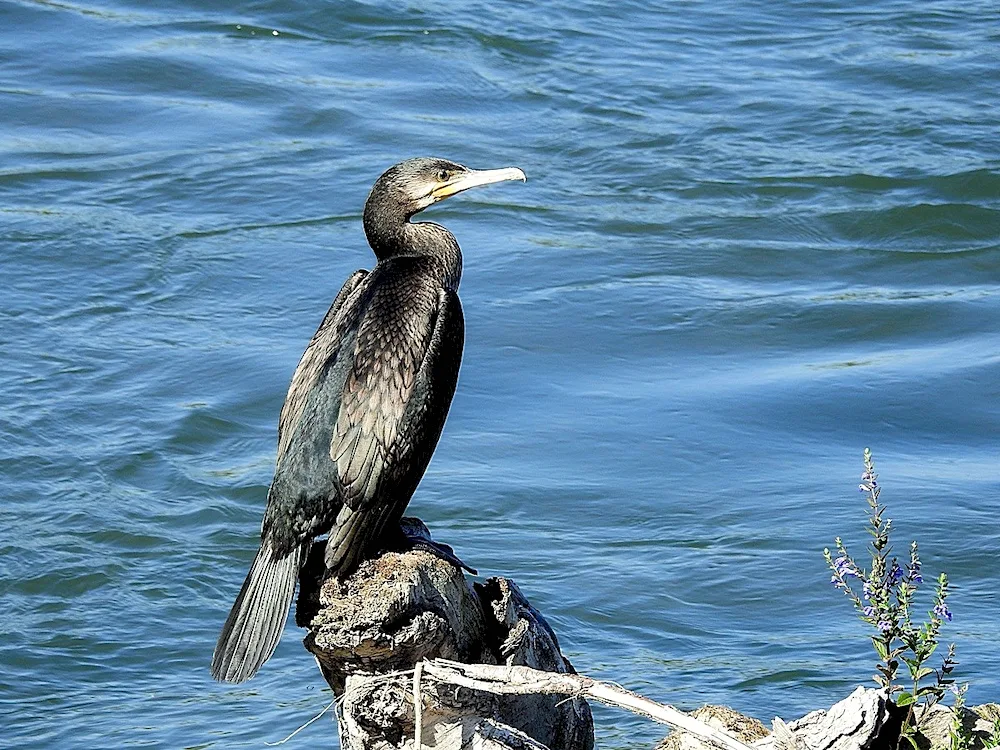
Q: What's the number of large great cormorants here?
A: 1